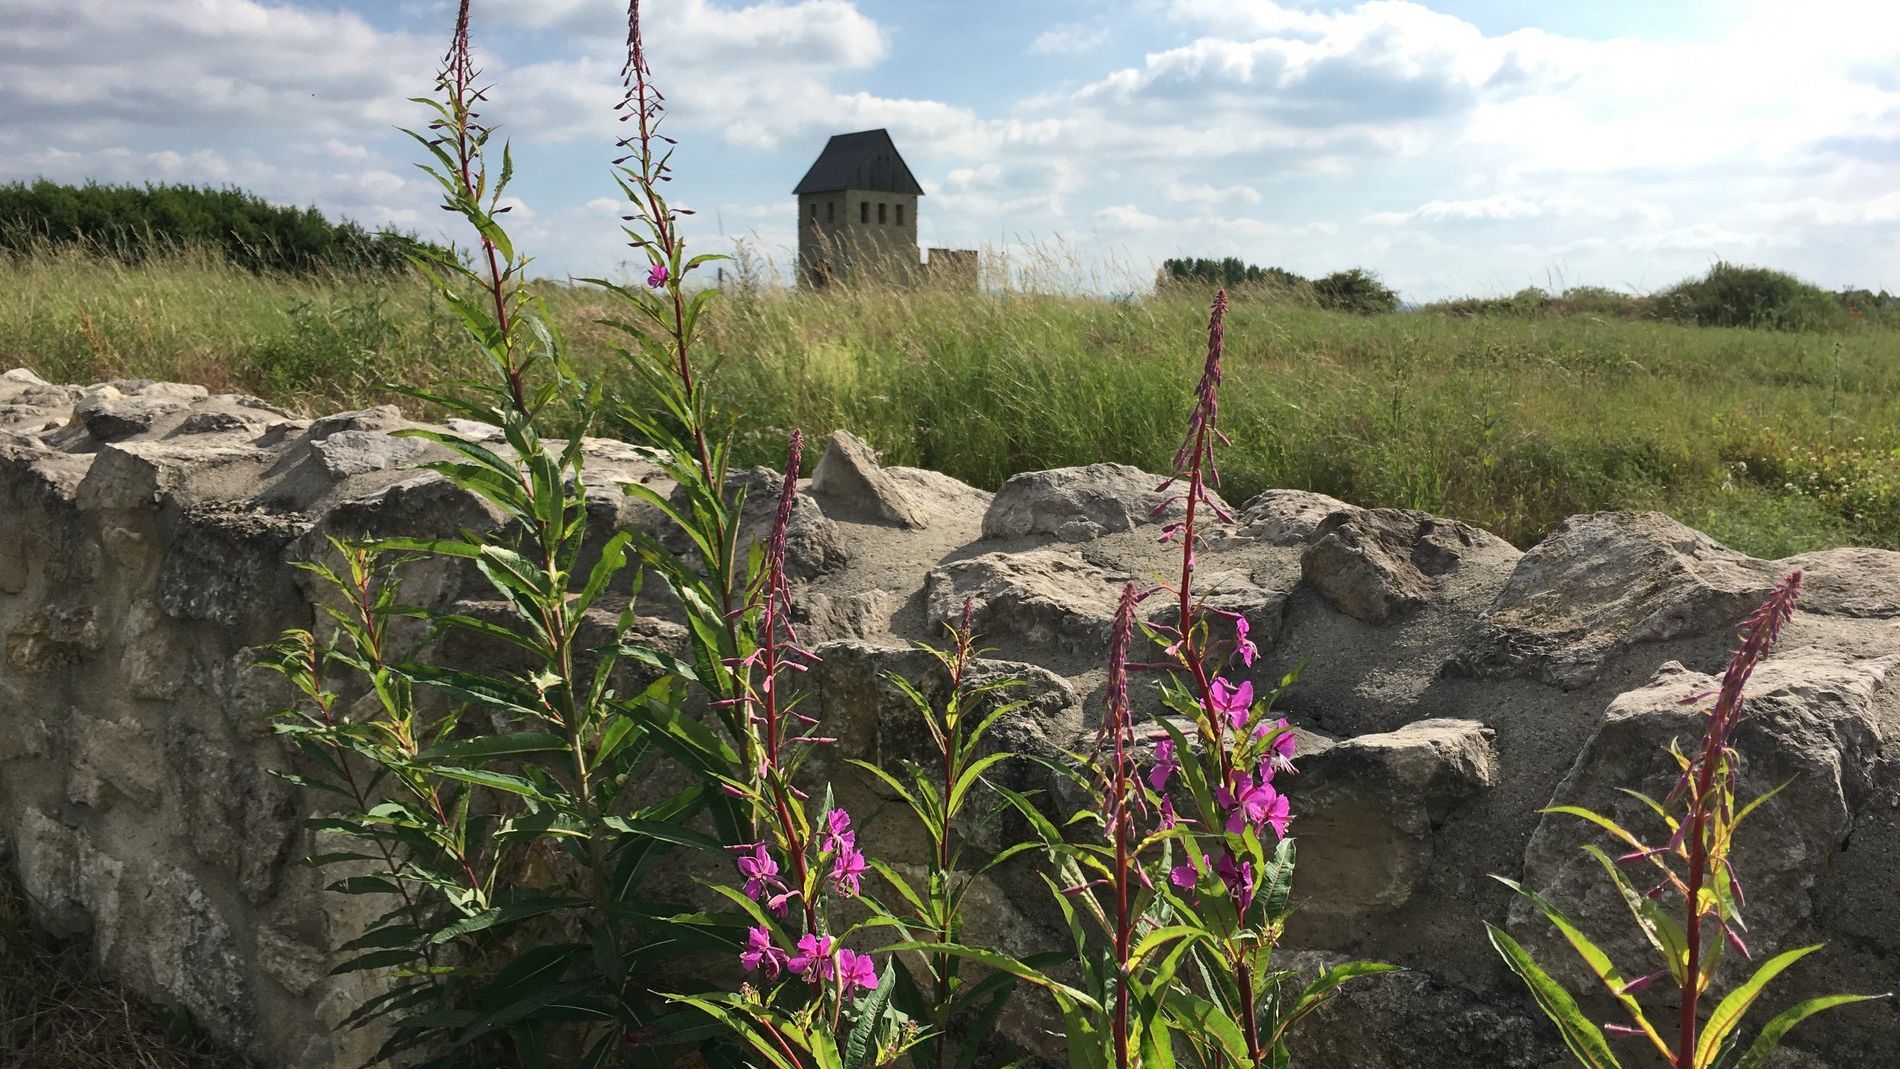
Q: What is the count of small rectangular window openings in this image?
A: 5